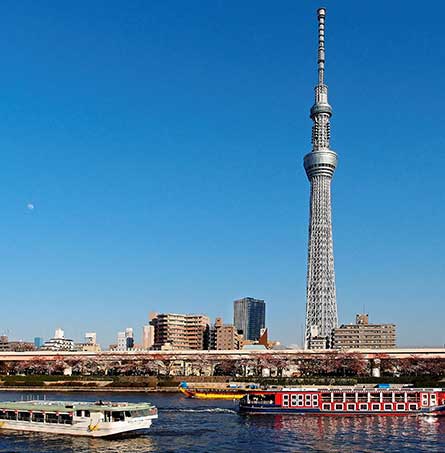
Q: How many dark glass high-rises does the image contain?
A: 1